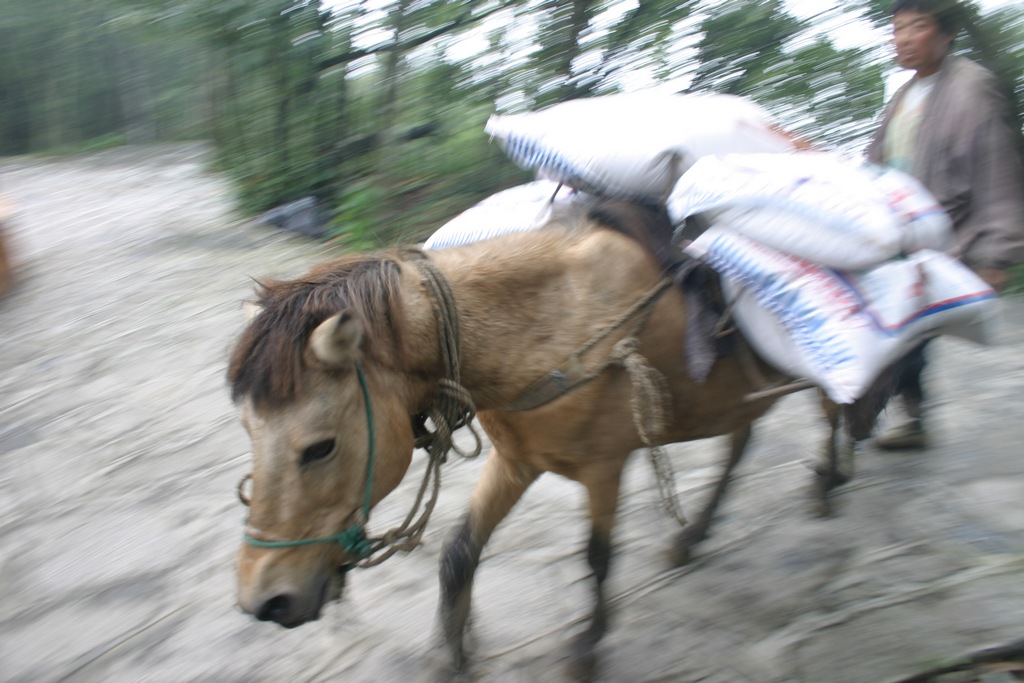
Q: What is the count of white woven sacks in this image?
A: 4